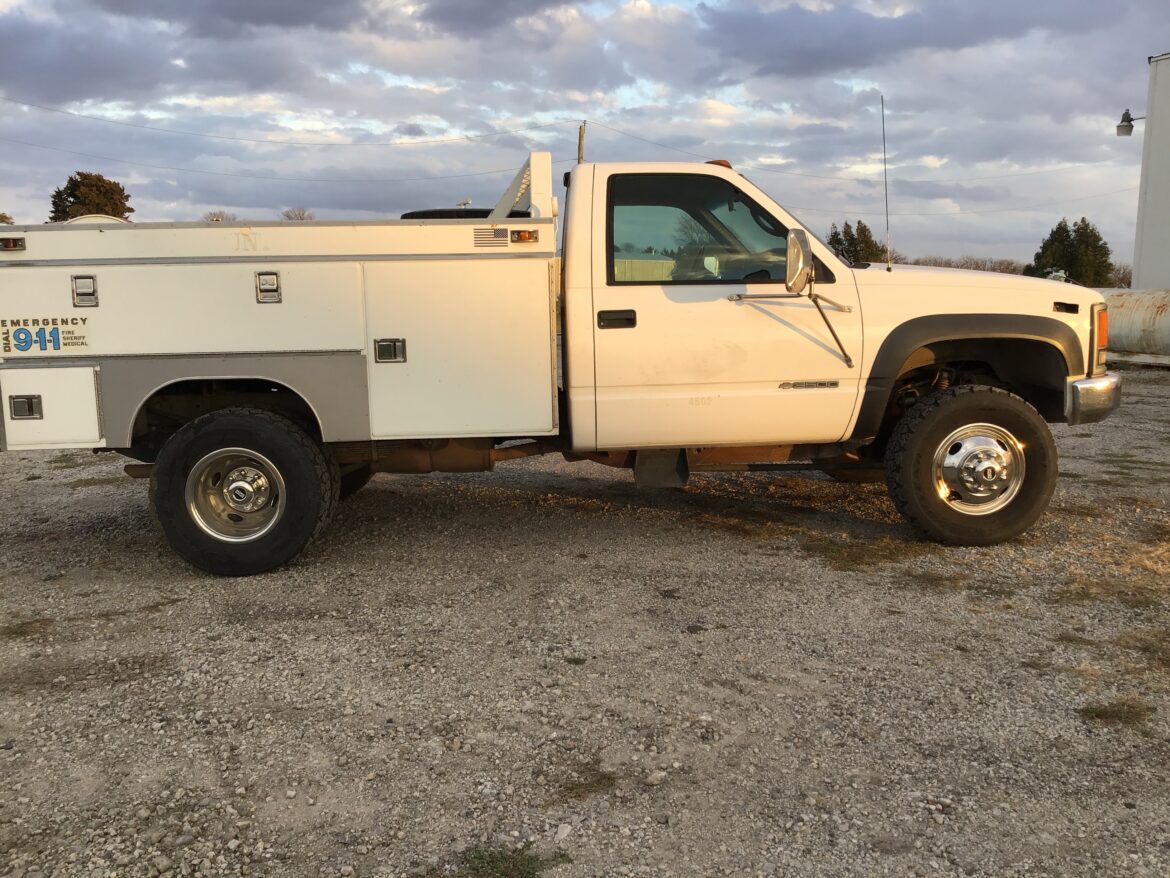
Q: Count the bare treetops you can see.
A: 2